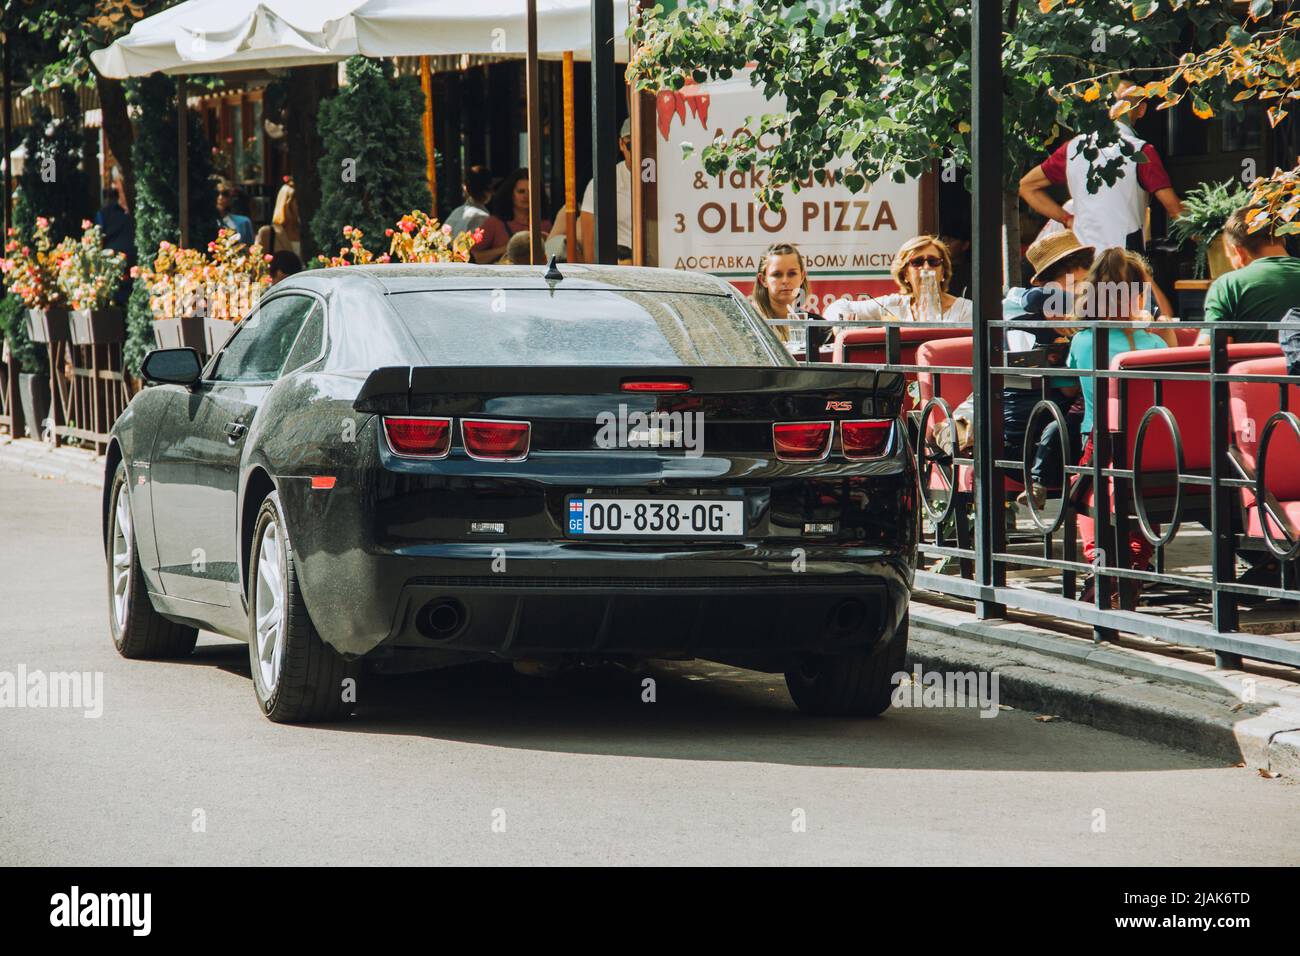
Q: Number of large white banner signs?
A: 1